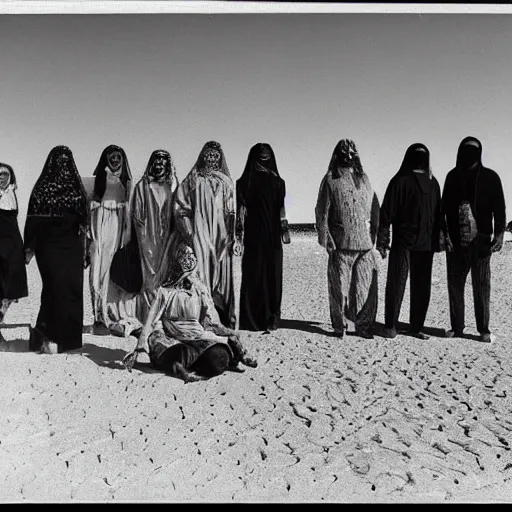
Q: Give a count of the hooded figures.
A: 10